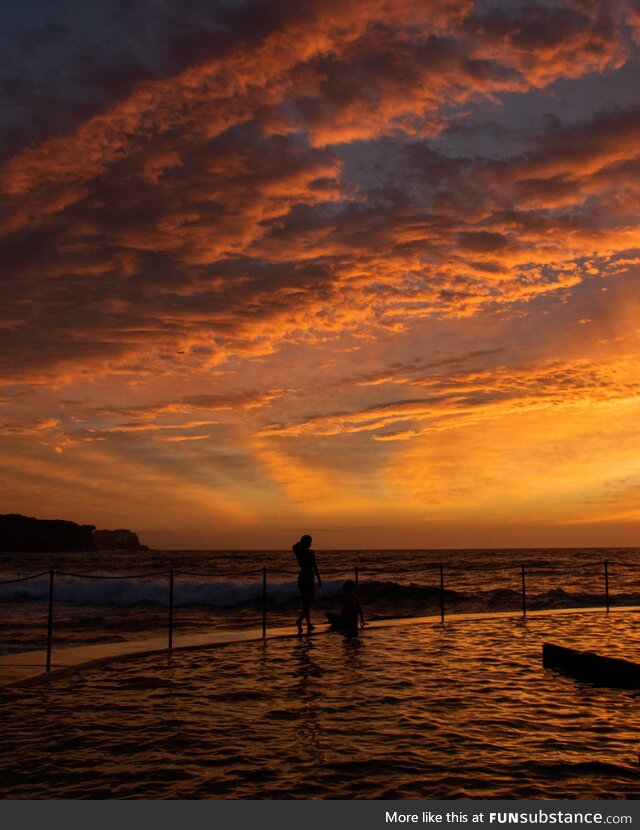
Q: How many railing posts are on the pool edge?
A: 7